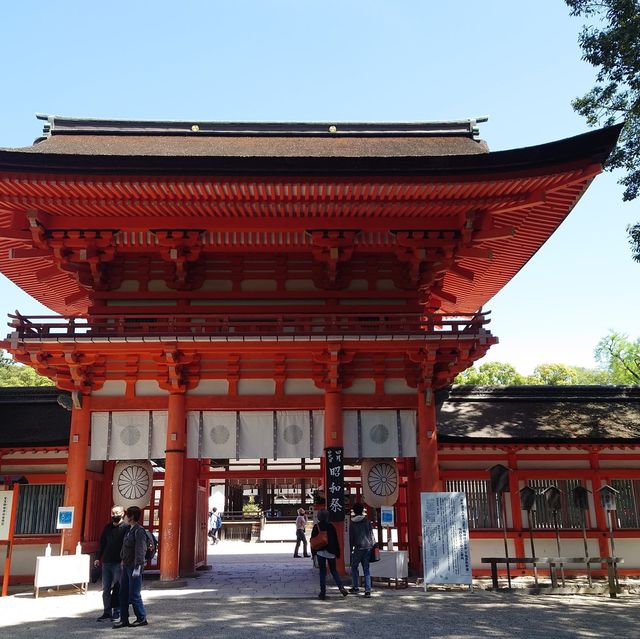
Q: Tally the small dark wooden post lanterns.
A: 5